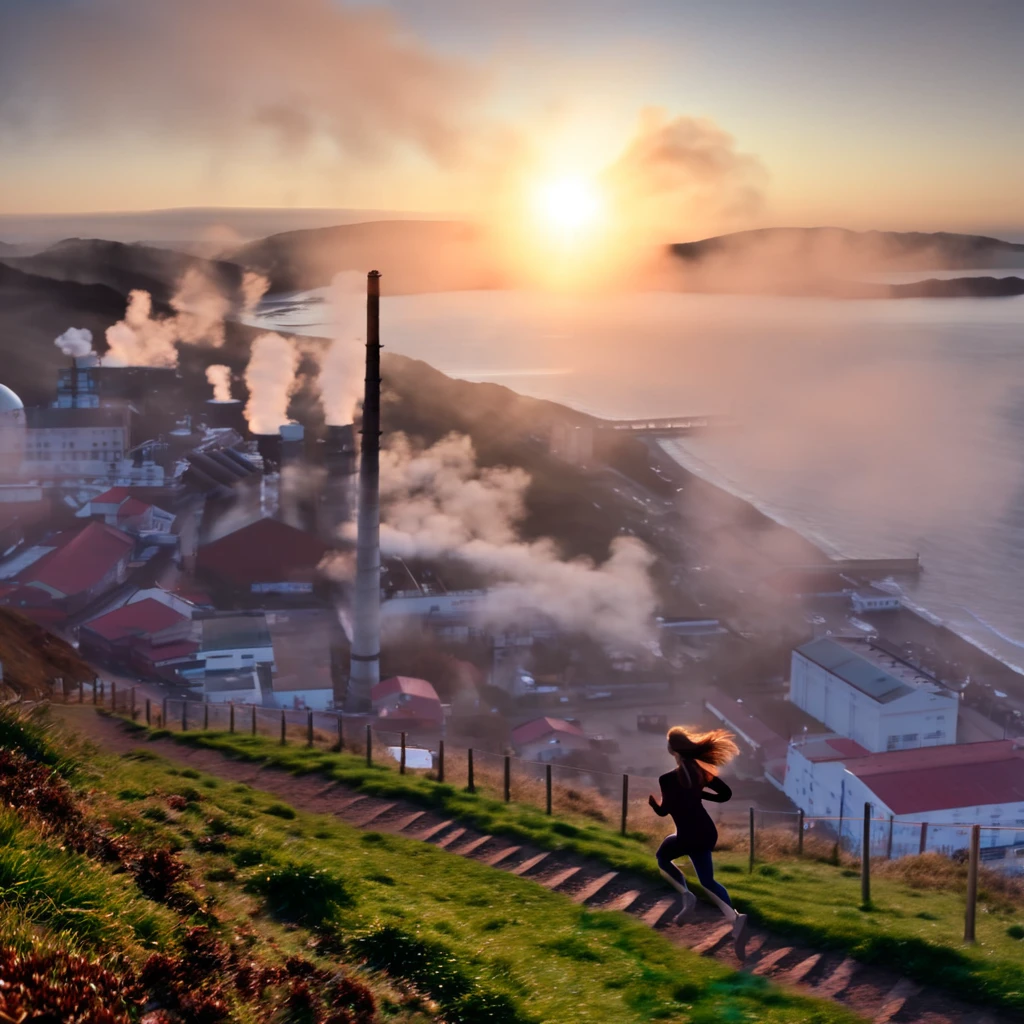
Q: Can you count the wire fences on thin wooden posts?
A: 1